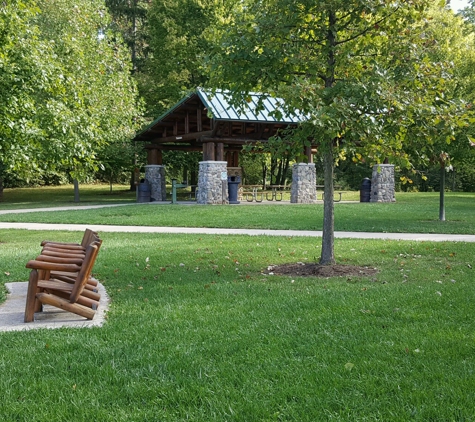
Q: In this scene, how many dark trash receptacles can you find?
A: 3